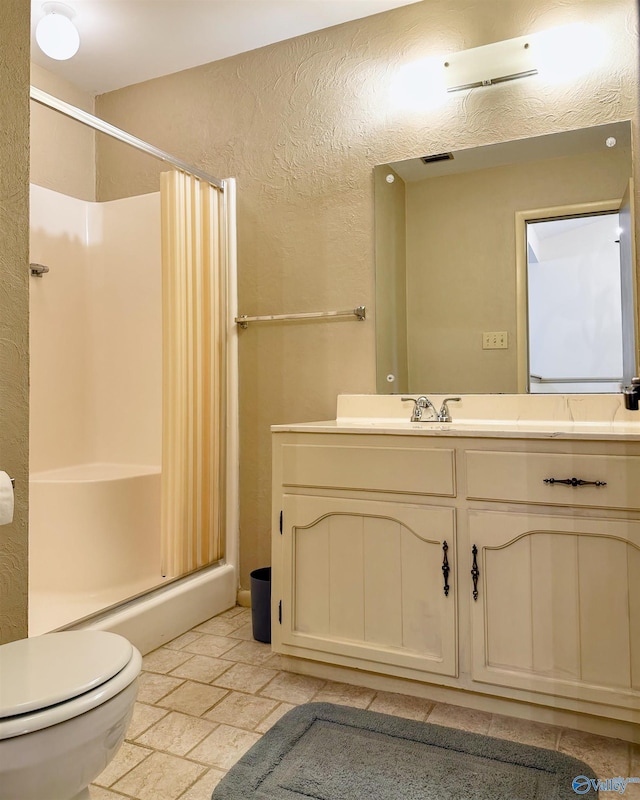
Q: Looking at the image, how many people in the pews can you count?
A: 0